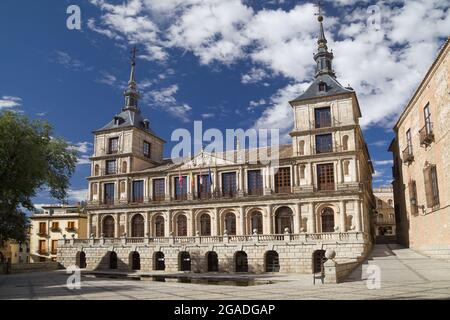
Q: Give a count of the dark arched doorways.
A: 9